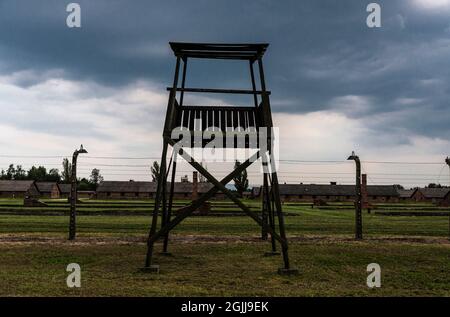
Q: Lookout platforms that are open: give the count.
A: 1